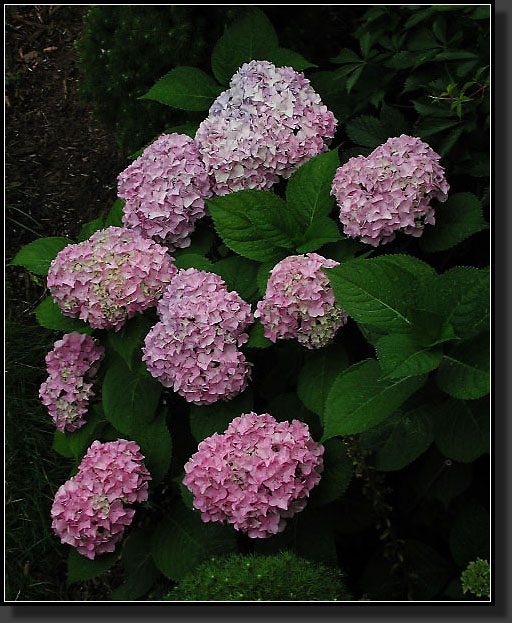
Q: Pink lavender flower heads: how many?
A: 9